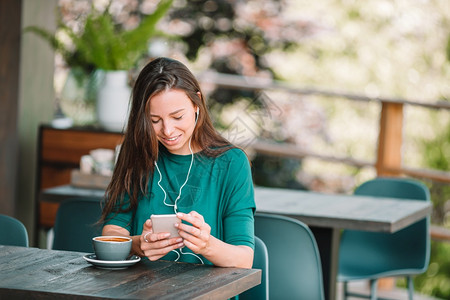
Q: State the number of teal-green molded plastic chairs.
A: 5